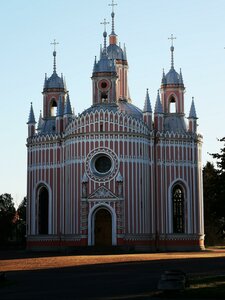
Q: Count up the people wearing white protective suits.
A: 0